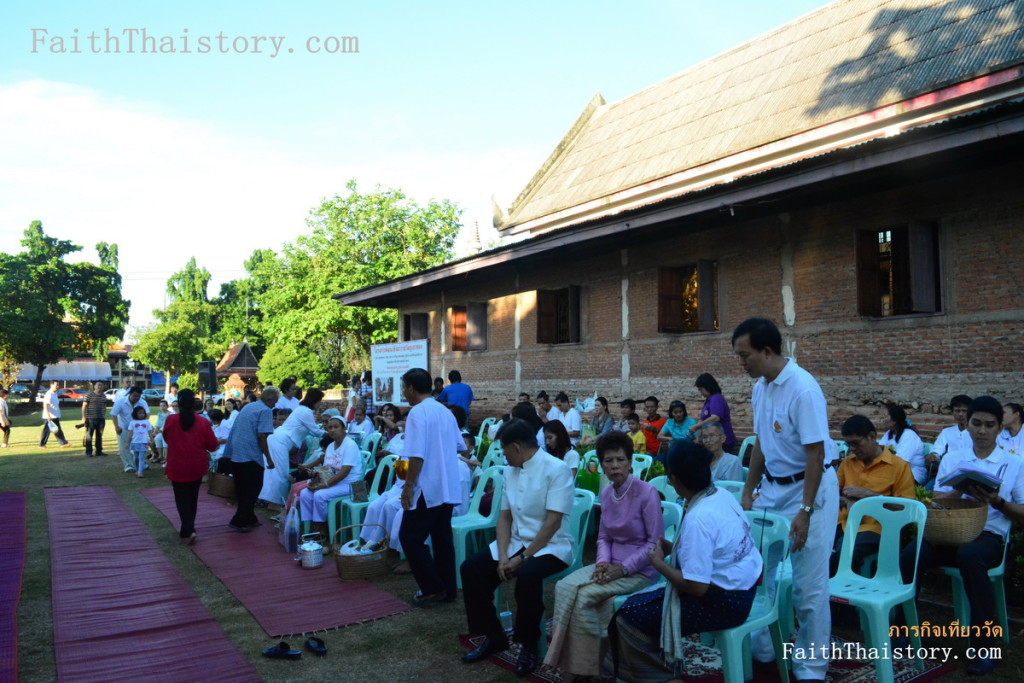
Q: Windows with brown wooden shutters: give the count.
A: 5